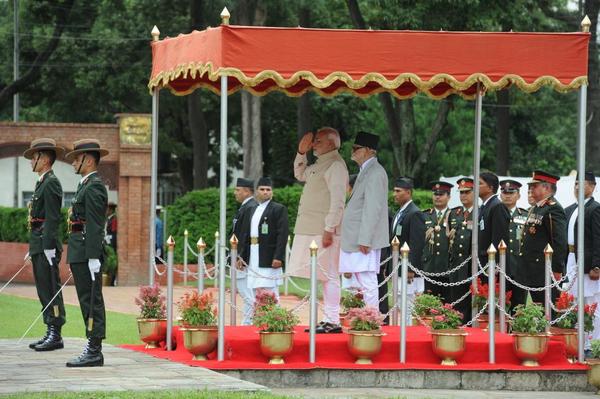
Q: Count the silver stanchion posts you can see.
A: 12